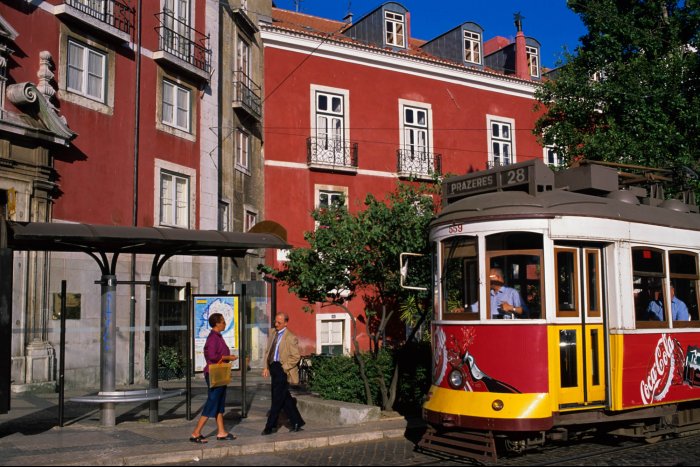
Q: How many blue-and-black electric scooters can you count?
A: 0